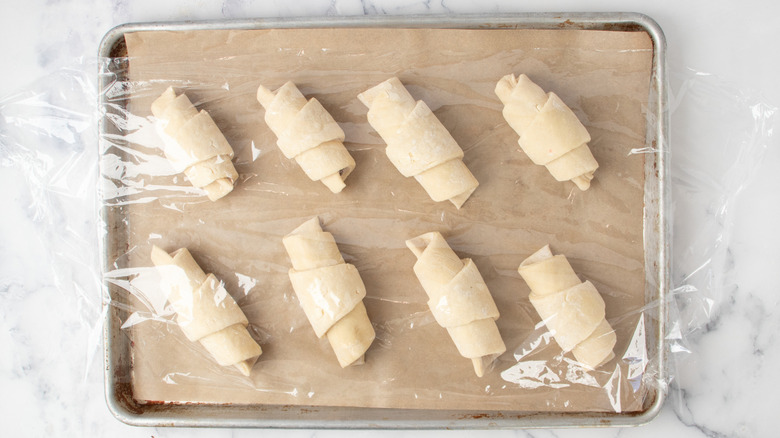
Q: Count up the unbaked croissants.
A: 8